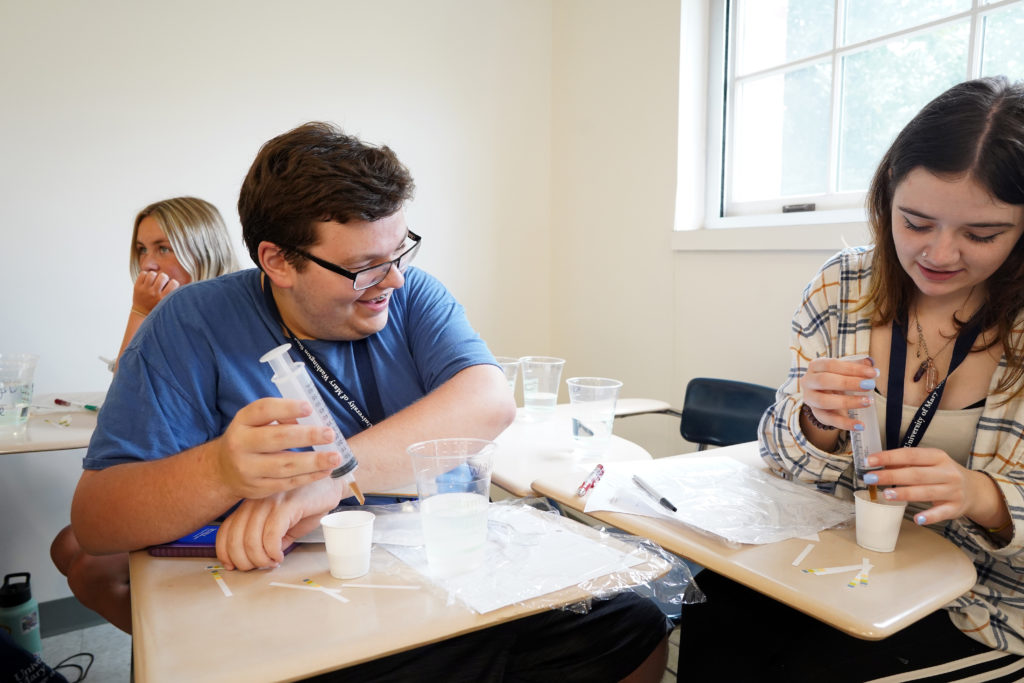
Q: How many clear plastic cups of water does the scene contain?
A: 5